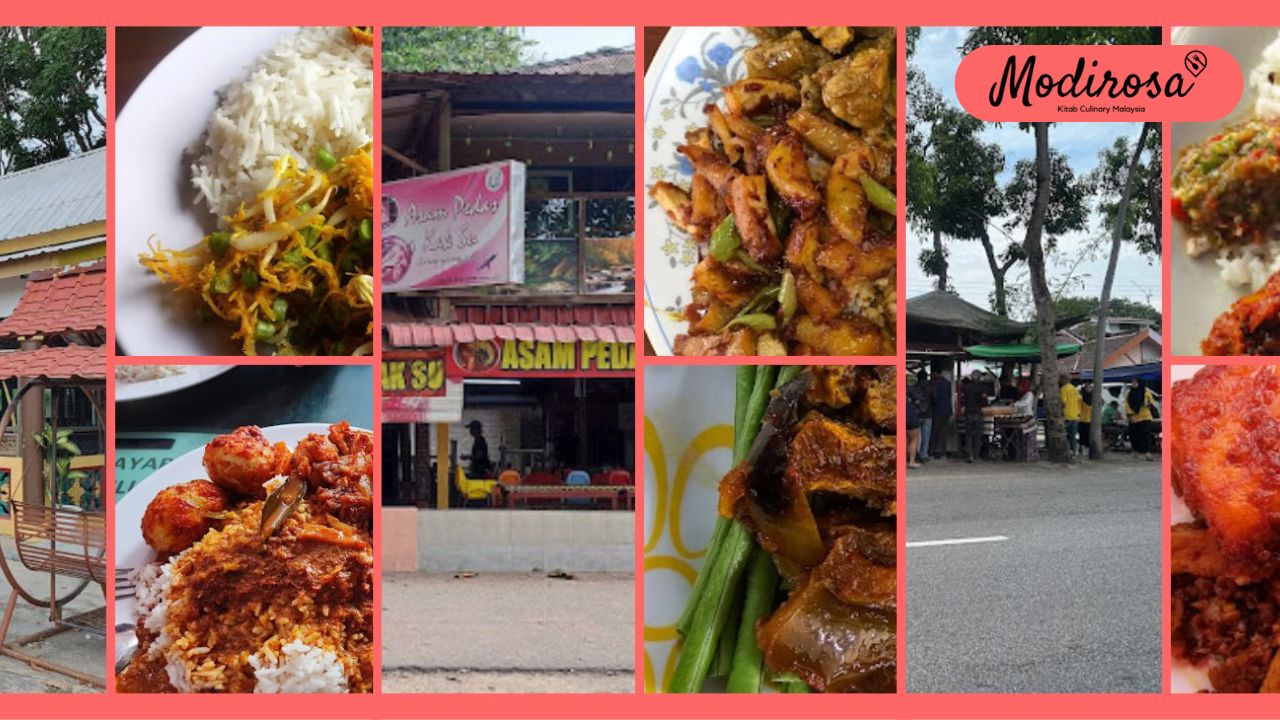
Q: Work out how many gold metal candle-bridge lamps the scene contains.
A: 0